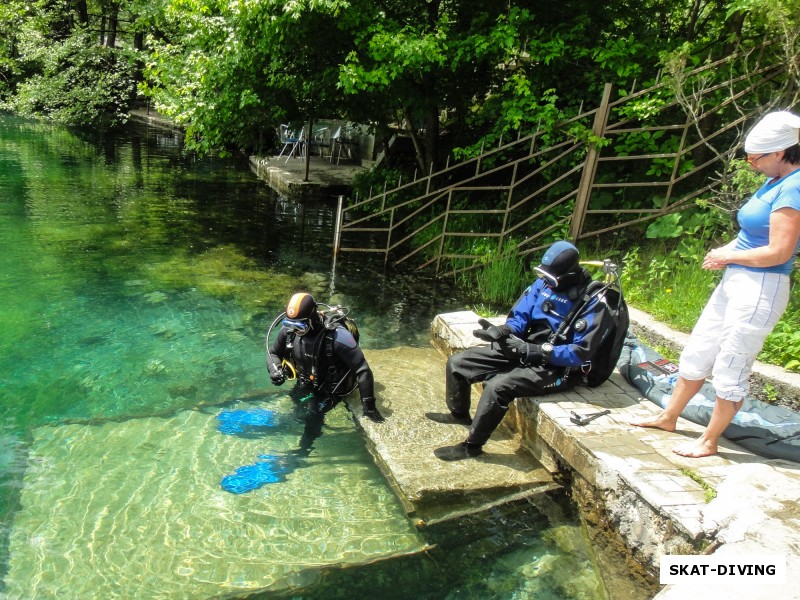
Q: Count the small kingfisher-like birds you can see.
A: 0